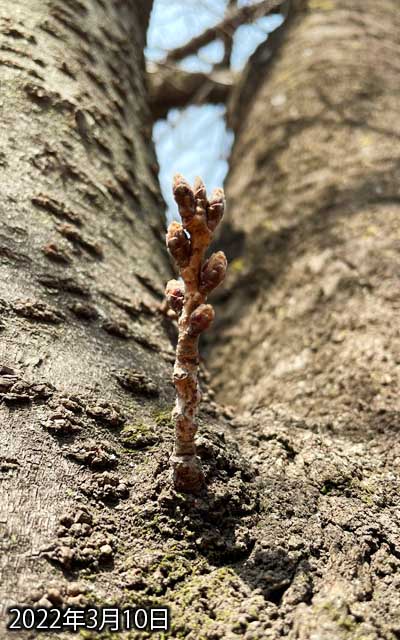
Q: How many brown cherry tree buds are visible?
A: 7